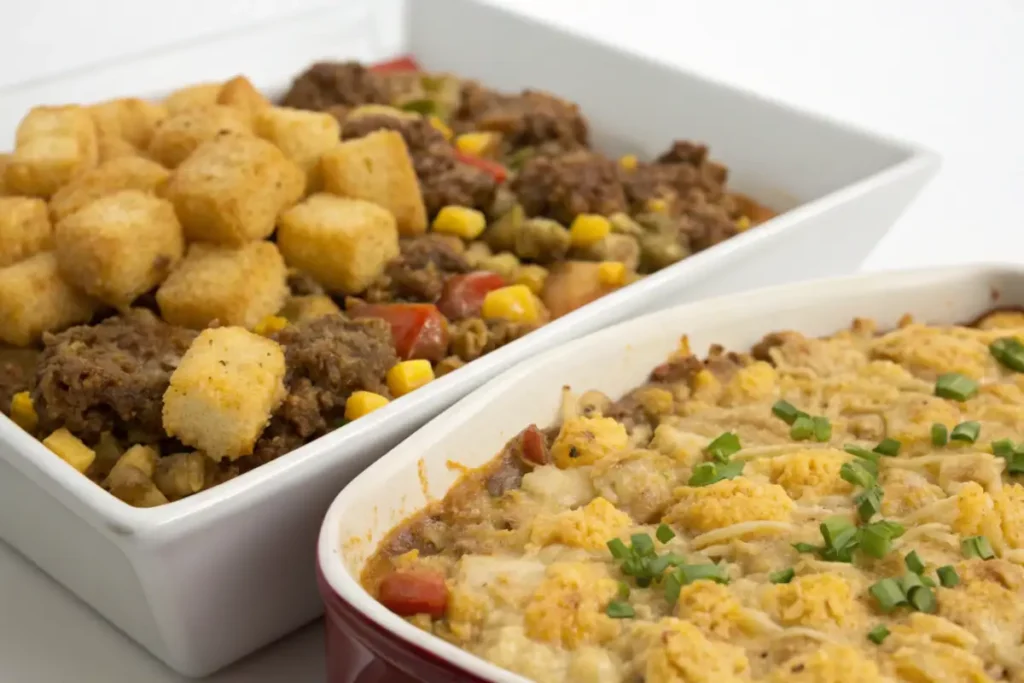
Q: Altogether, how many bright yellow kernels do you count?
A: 14